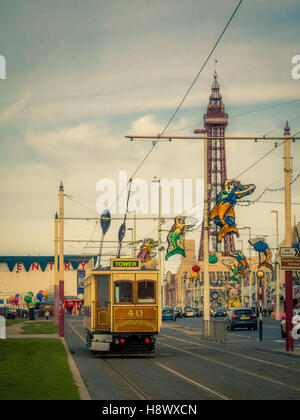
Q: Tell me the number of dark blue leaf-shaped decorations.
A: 2